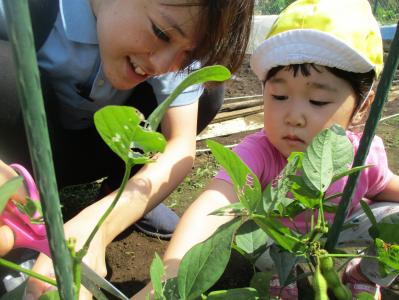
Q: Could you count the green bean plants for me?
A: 2